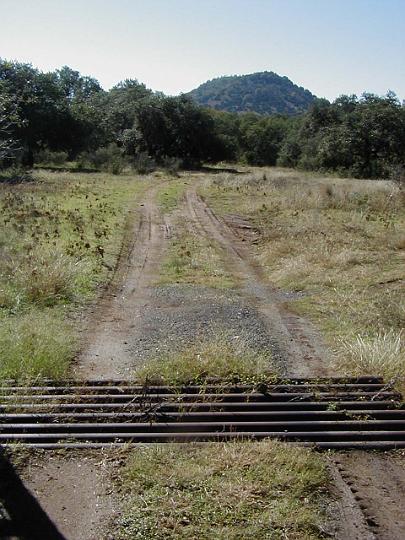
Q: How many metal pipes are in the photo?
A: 8